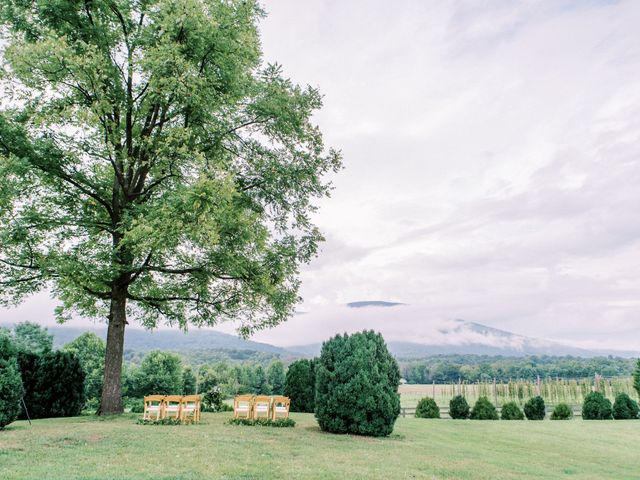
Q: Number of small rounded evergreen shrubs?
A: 8